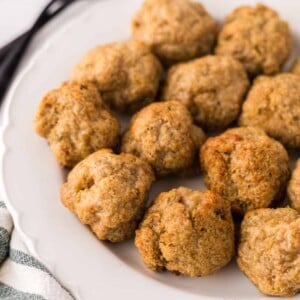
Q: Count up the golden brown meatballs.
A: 13